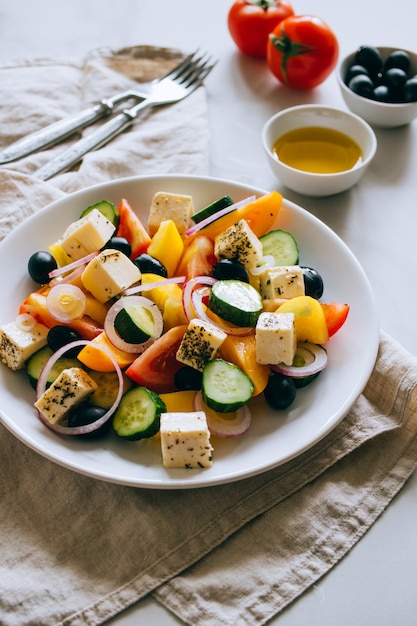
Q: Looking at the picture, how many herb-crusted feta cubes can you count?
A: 10